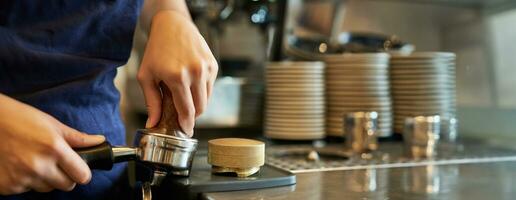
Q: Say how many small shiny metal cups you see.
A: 3